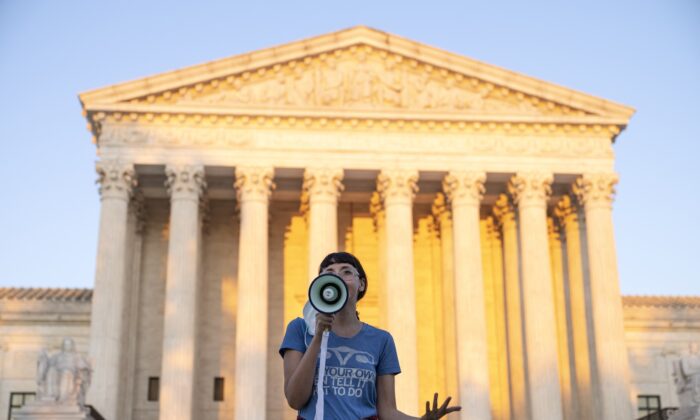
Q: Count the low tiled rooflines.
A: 2